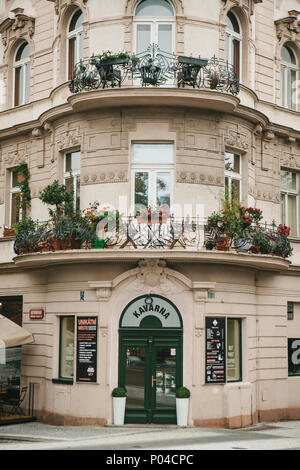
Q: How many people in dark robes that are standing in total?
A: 0